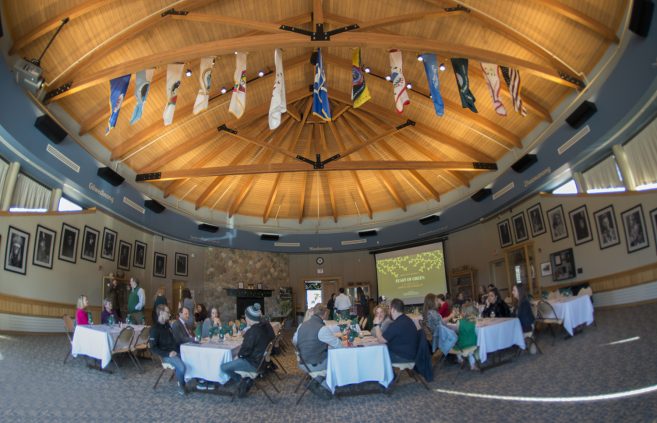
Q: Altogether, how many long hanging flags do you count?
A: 13